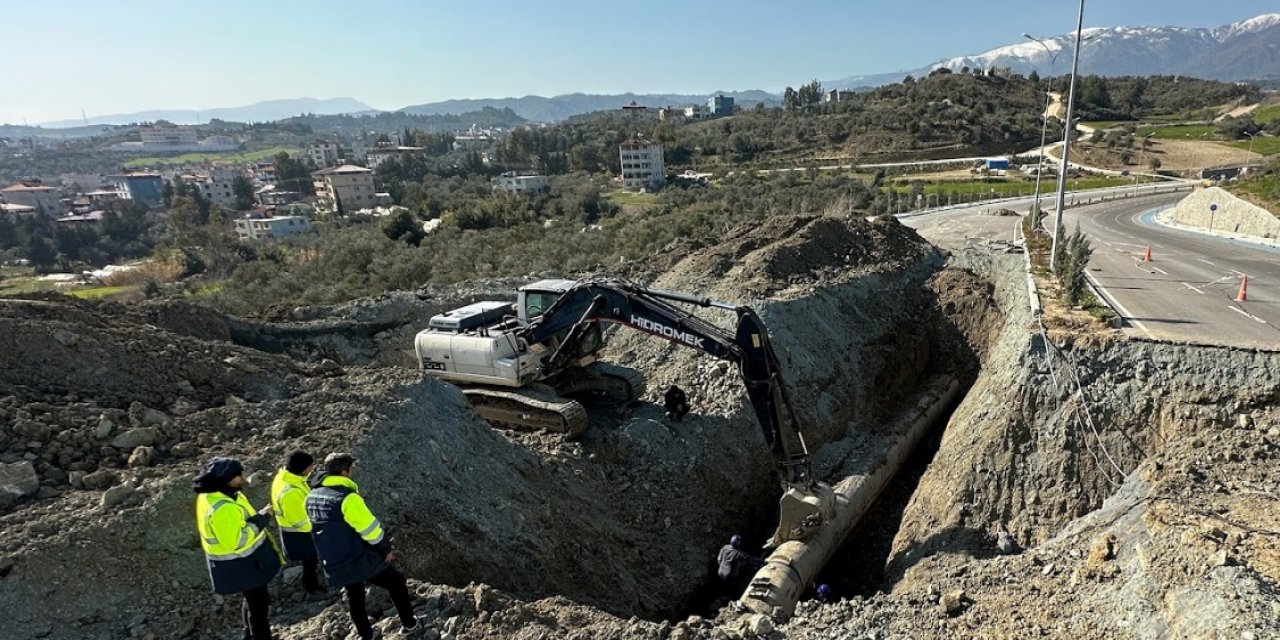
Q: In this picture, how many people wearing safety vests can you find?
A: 3